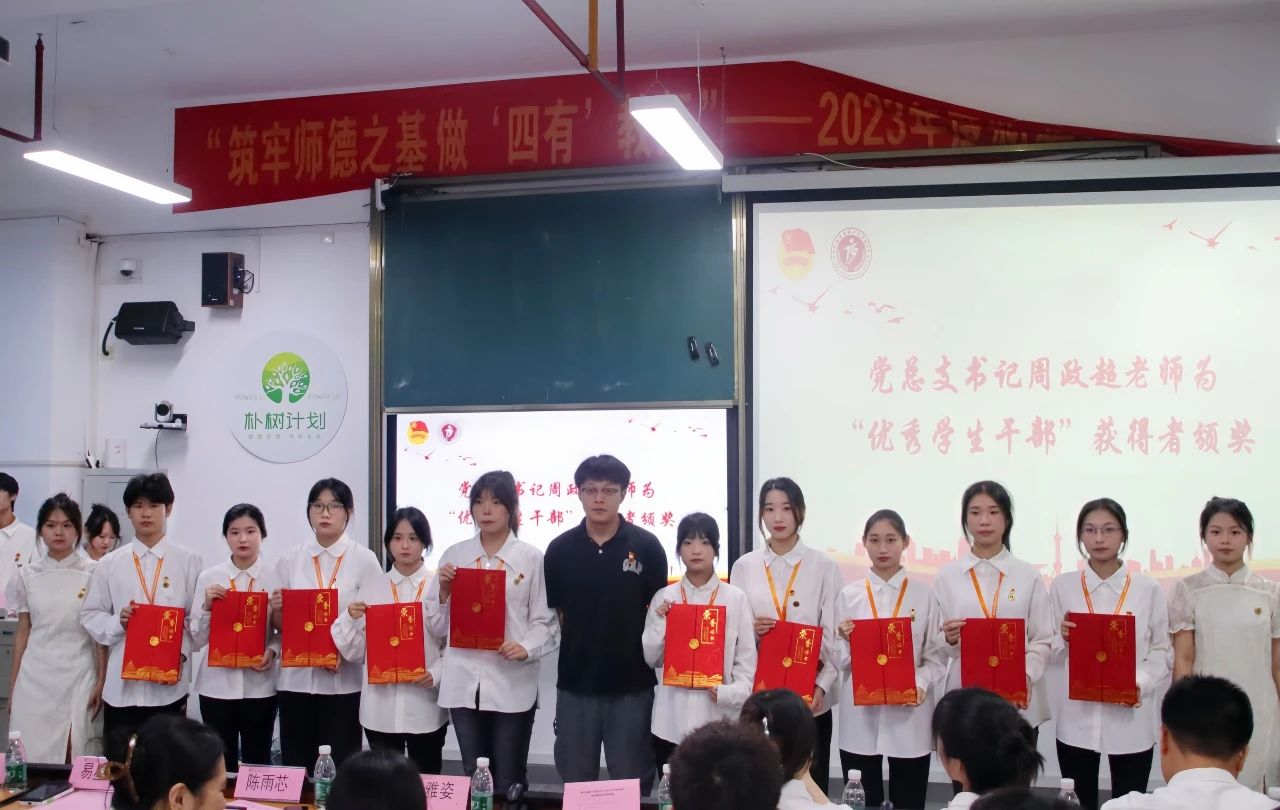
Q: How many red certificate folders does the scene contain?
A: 10